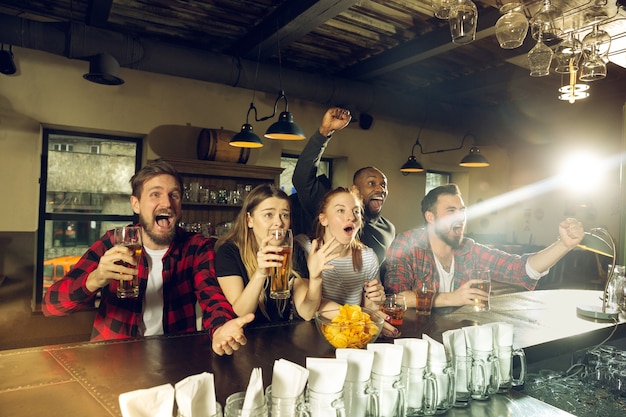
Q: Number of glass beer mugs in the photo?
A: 12